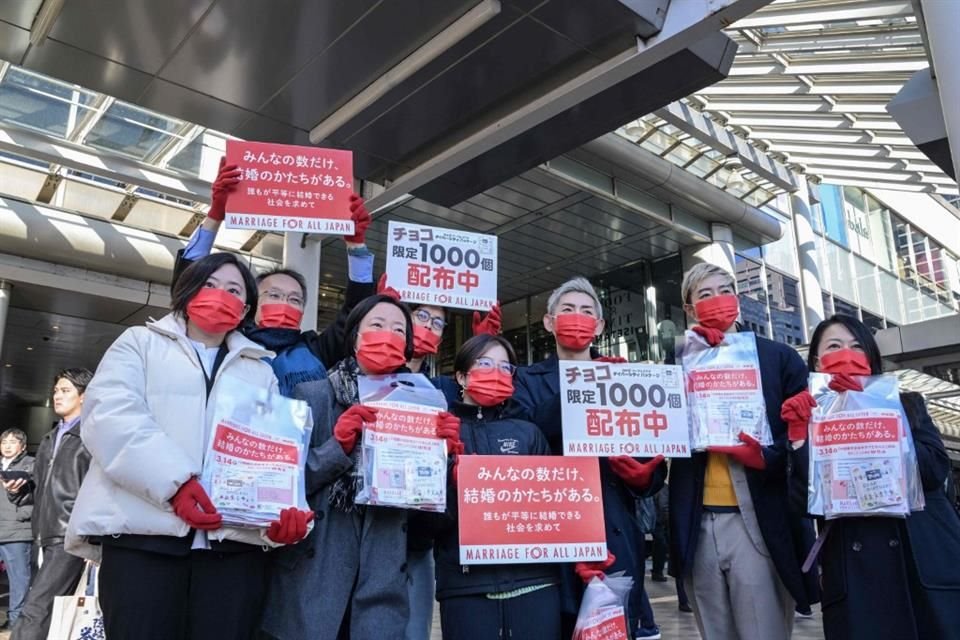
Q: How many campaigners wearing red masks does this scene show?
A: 8